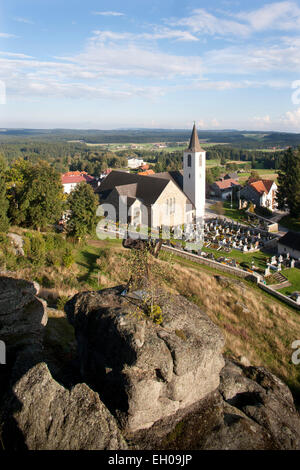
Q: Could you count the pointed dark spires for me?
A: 1